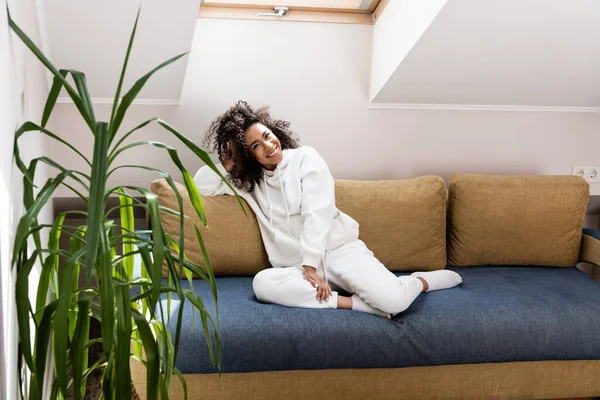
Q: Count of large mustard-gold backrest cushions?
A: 3